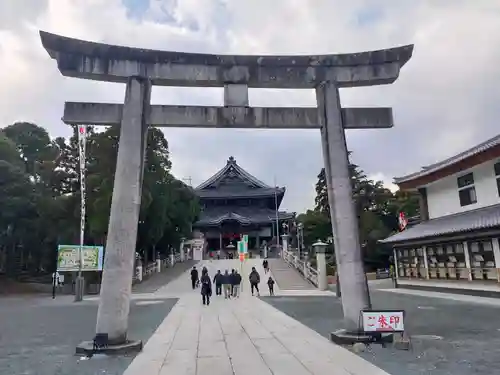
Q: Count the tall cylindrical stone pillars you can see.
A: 2